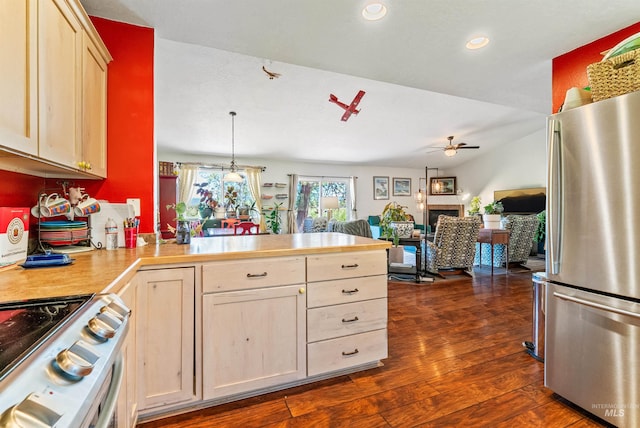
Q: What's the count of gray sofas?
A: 1